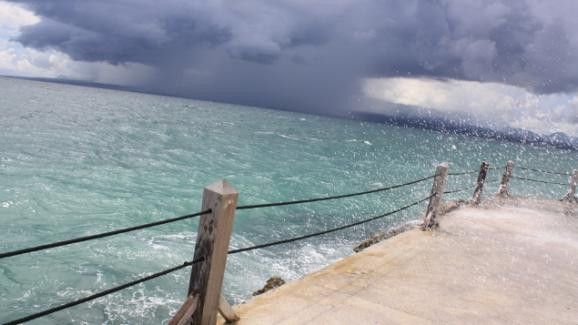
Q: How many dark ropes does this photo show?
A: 2